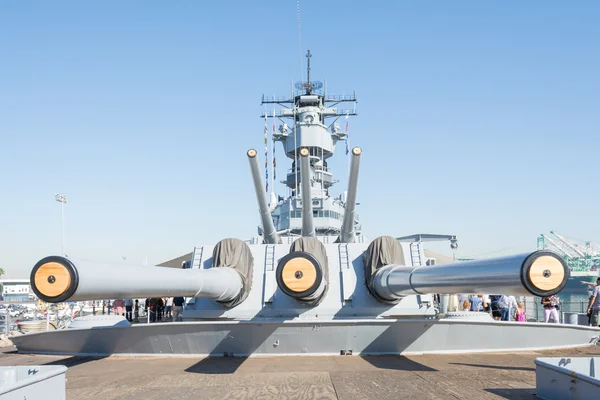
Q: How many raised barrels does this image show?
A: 3